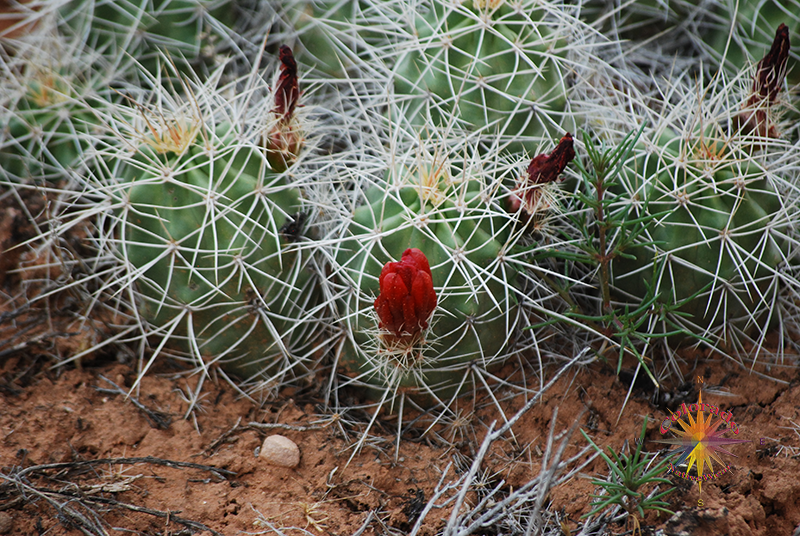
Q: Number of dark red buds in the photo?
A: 3